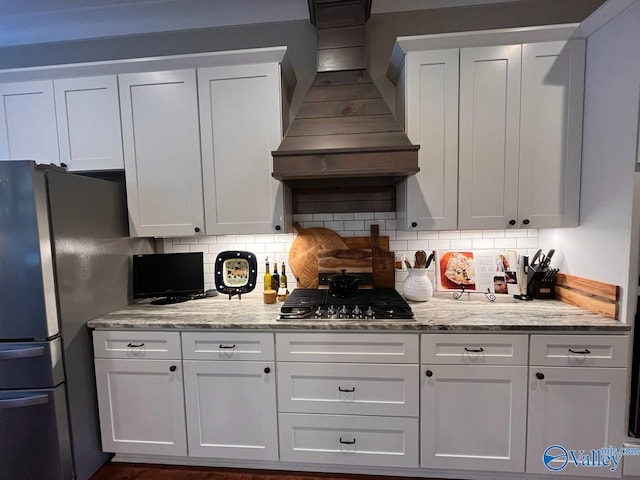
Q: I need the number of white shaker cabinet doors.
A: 11